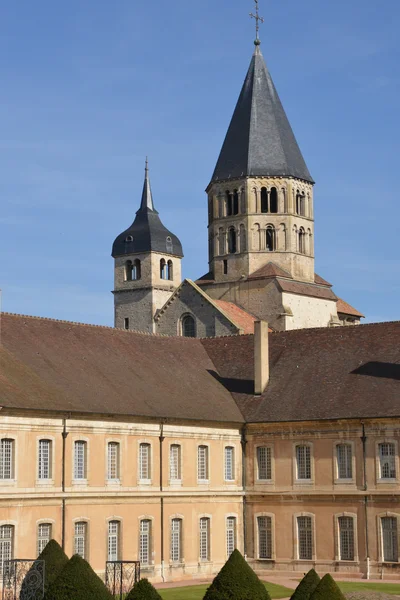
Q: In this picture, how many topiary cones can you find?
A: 6